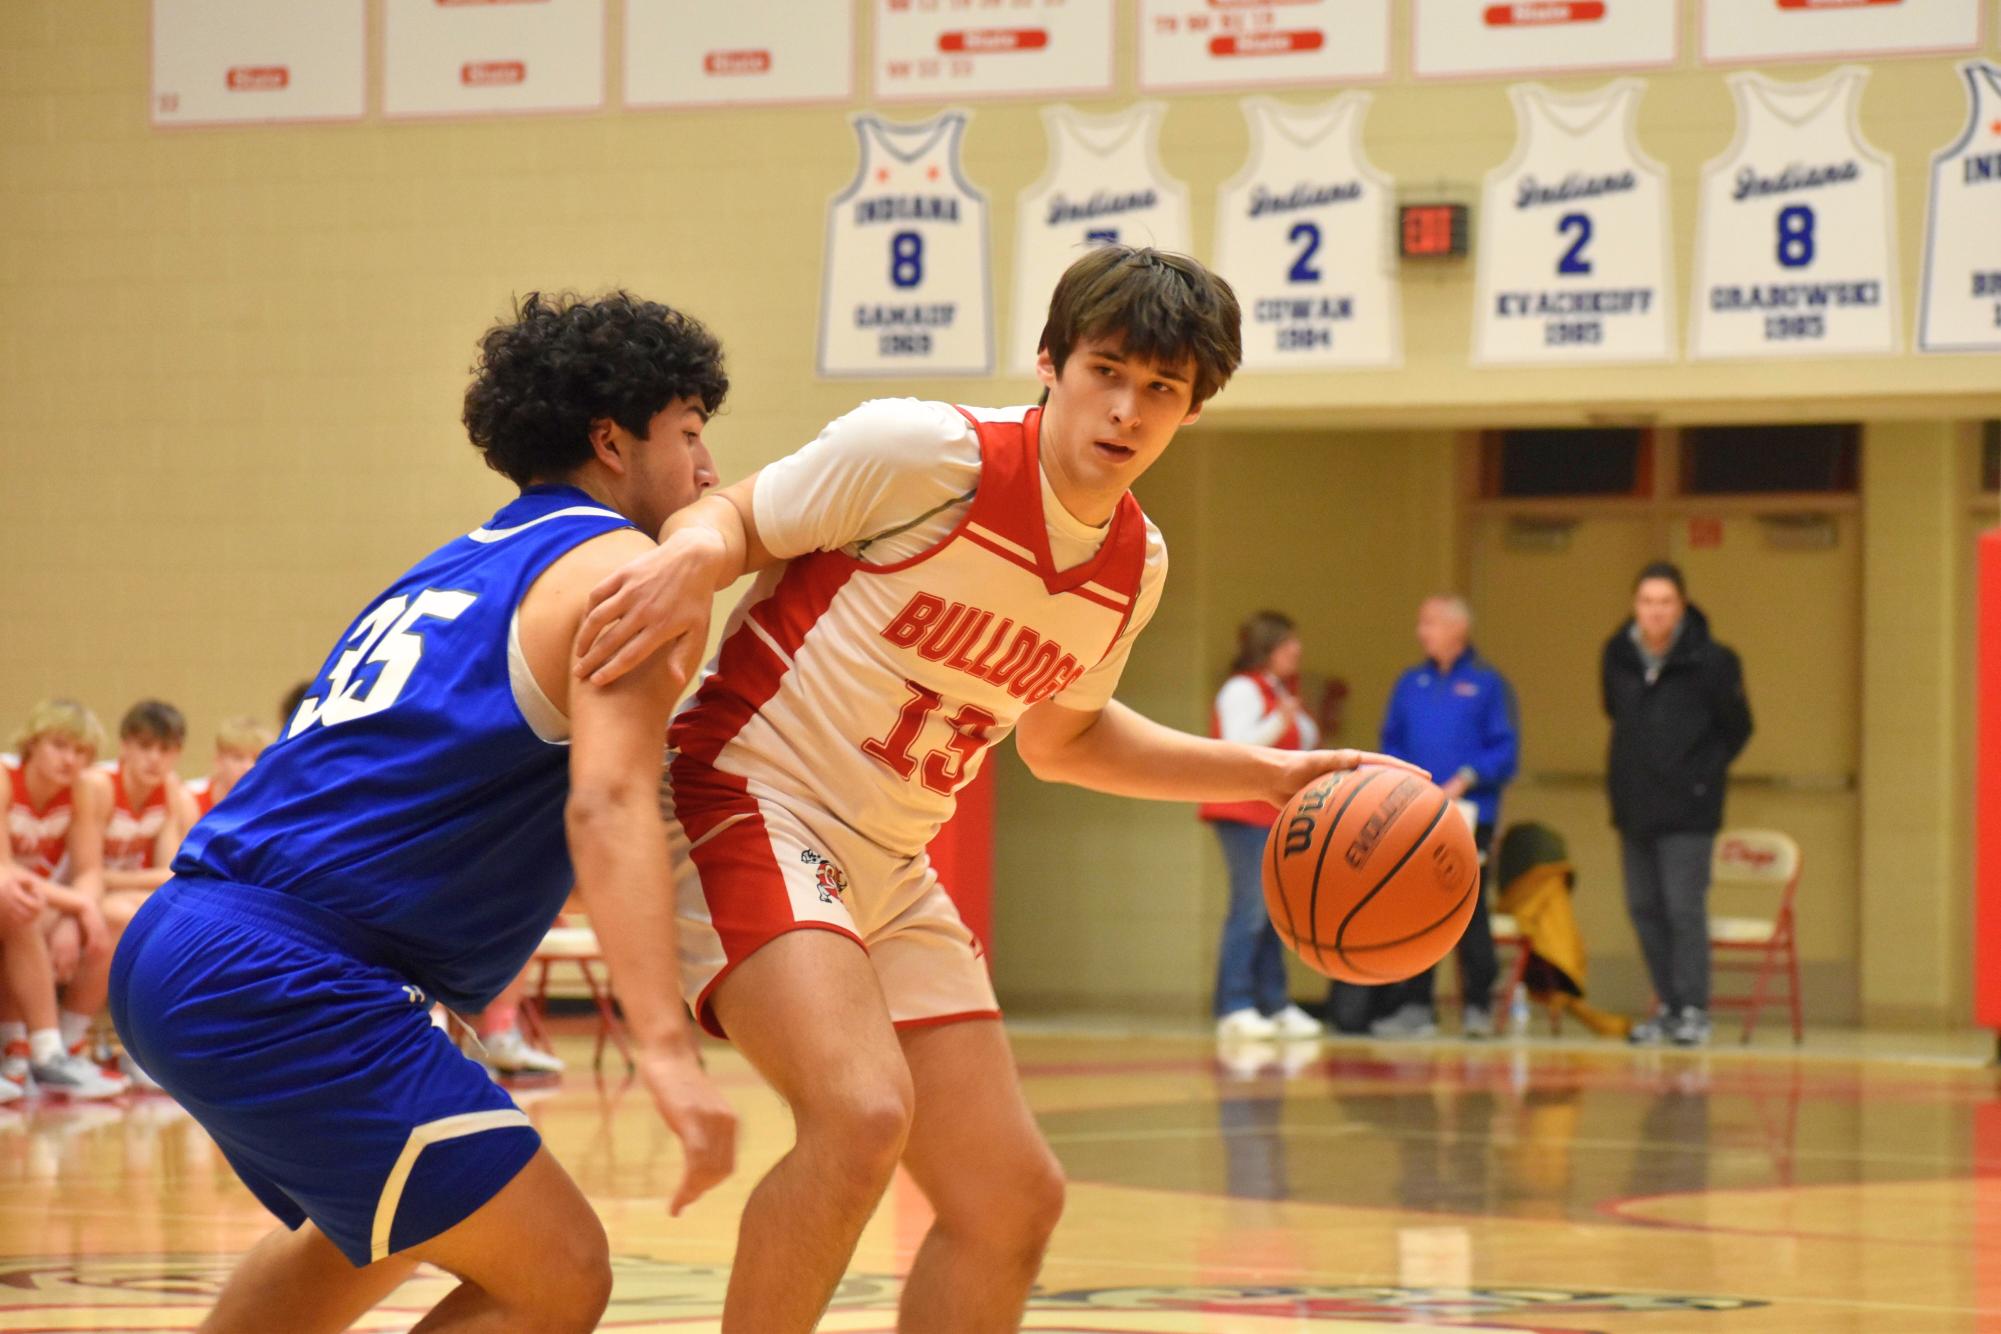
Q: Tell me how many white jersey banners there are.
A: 6